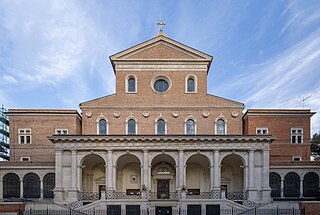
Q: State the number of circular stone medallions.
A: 6